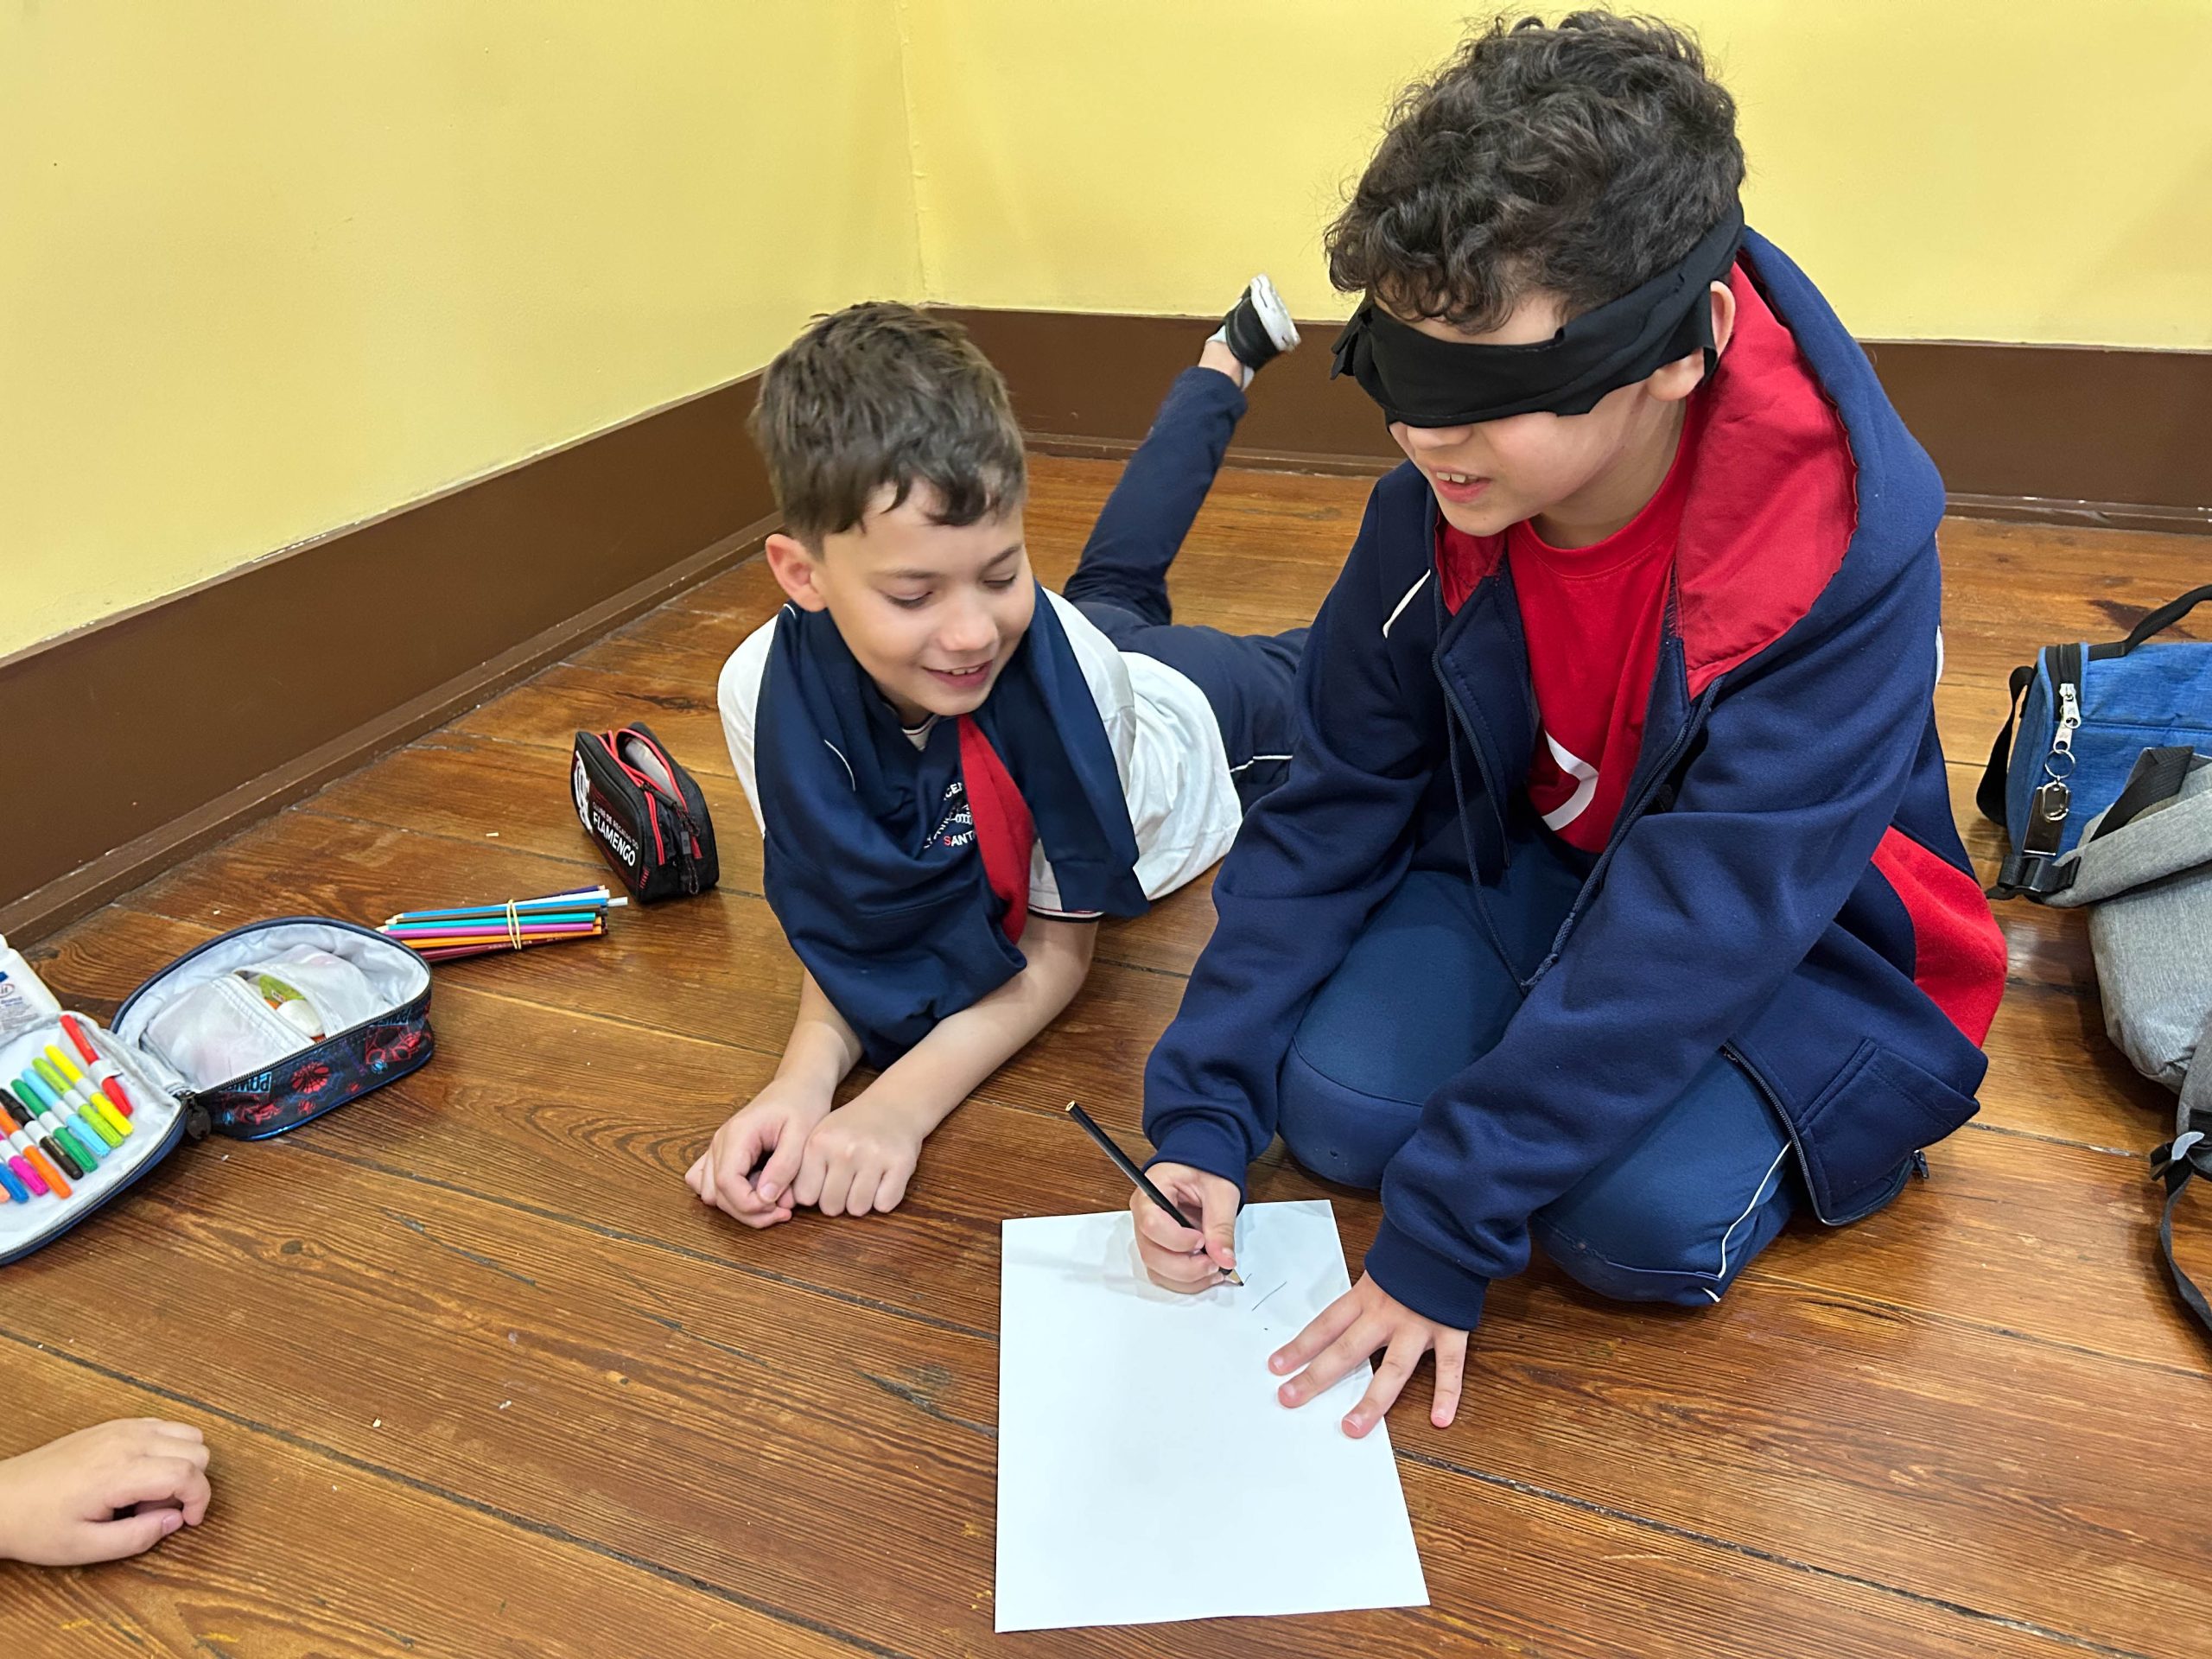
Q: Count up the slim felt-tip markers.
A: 10